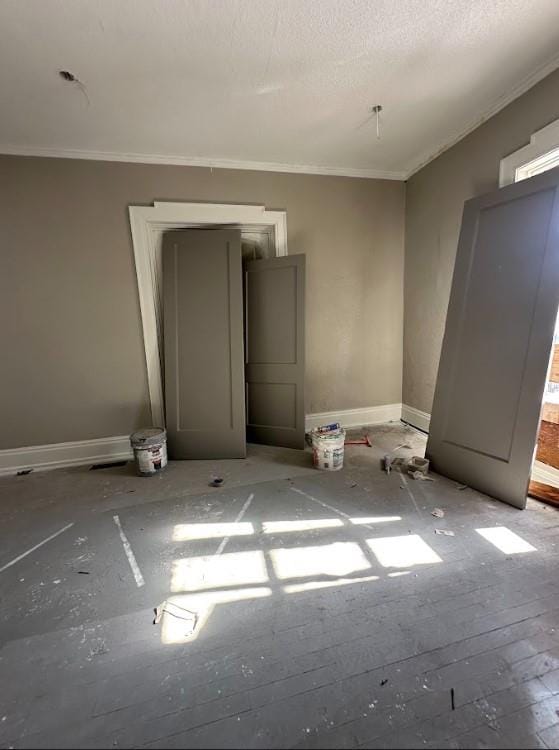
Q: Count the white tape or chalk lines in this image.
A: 5